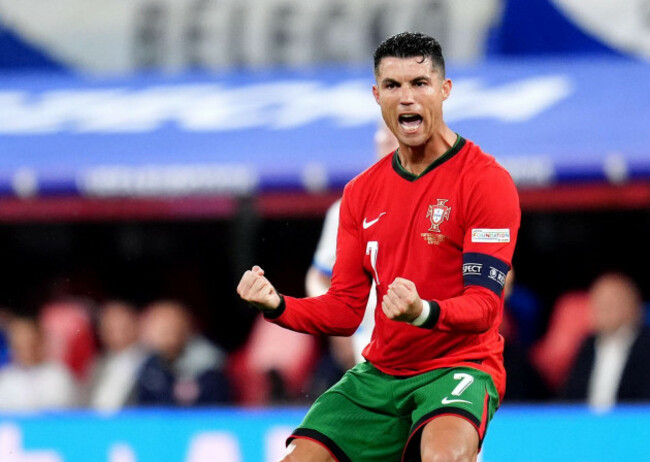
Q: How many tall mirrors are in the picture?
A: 0